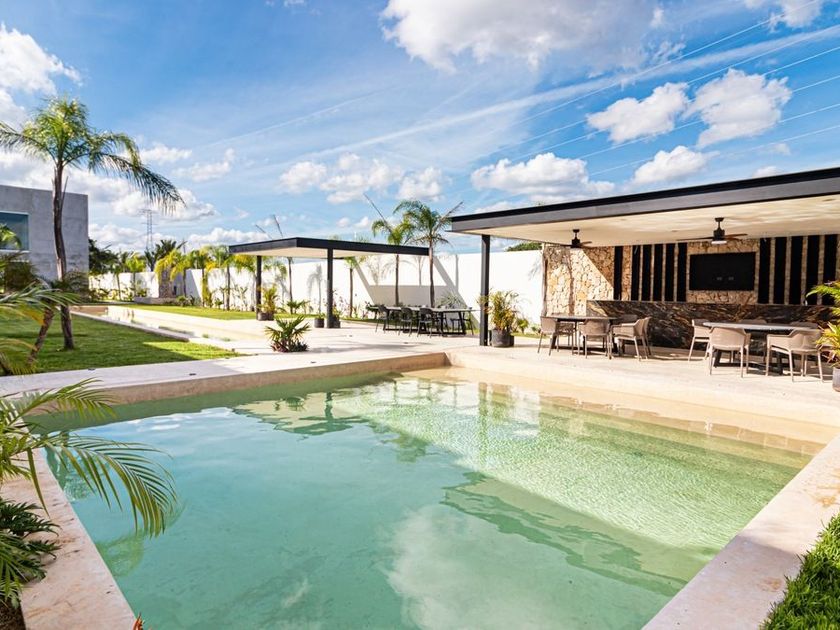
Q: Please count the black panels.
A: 11